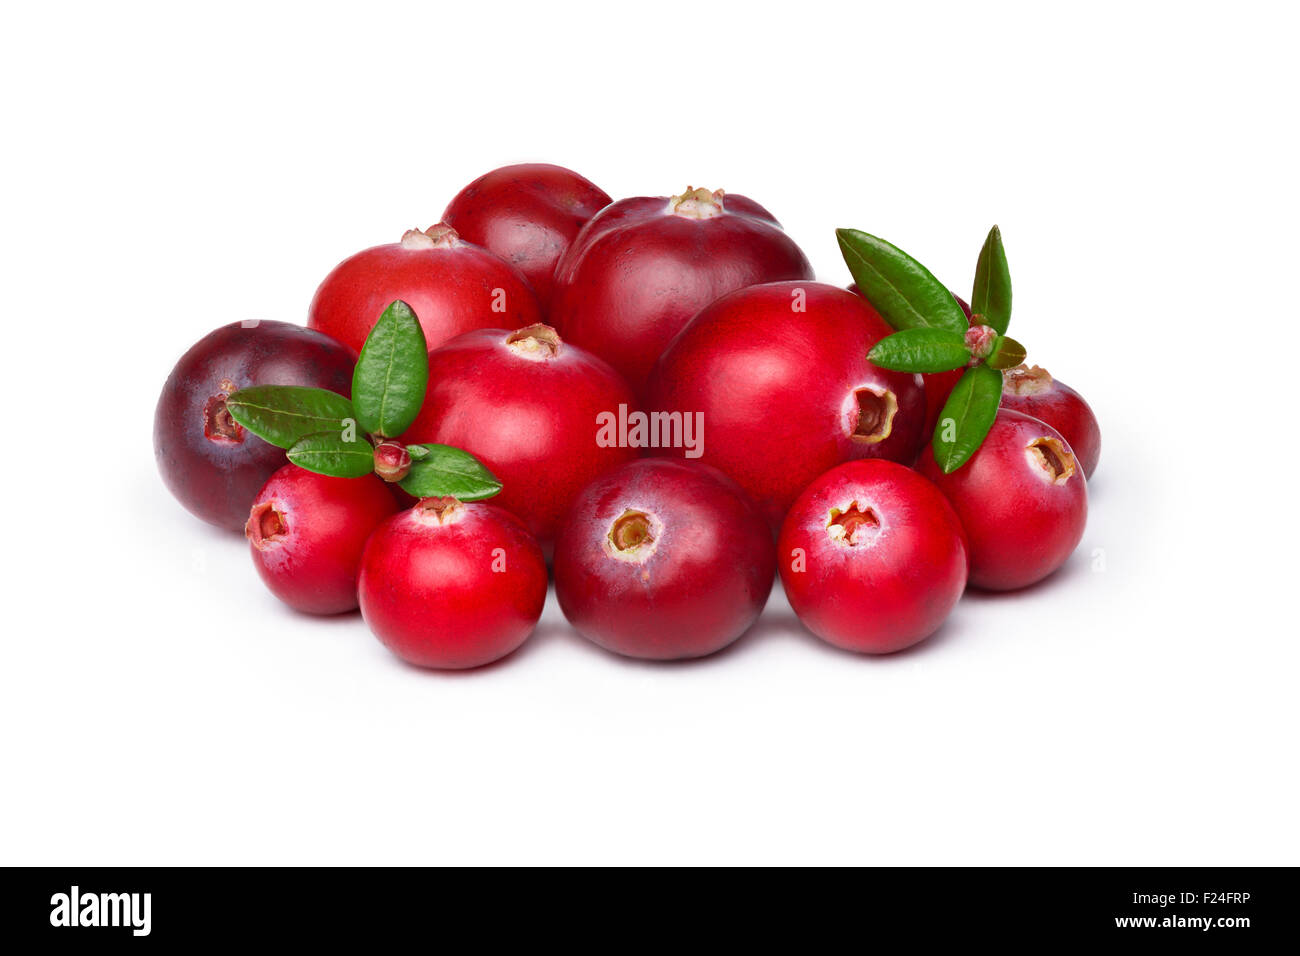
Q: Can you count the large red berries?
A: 13